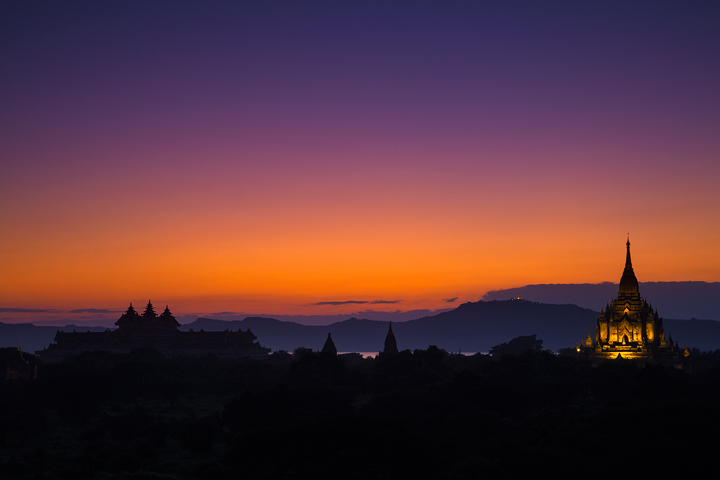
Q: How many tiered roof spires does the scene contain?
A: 3